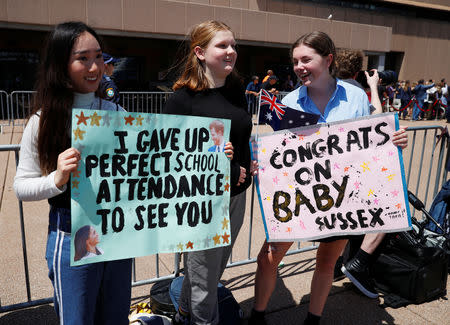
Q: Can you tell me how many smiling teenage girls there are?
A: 3